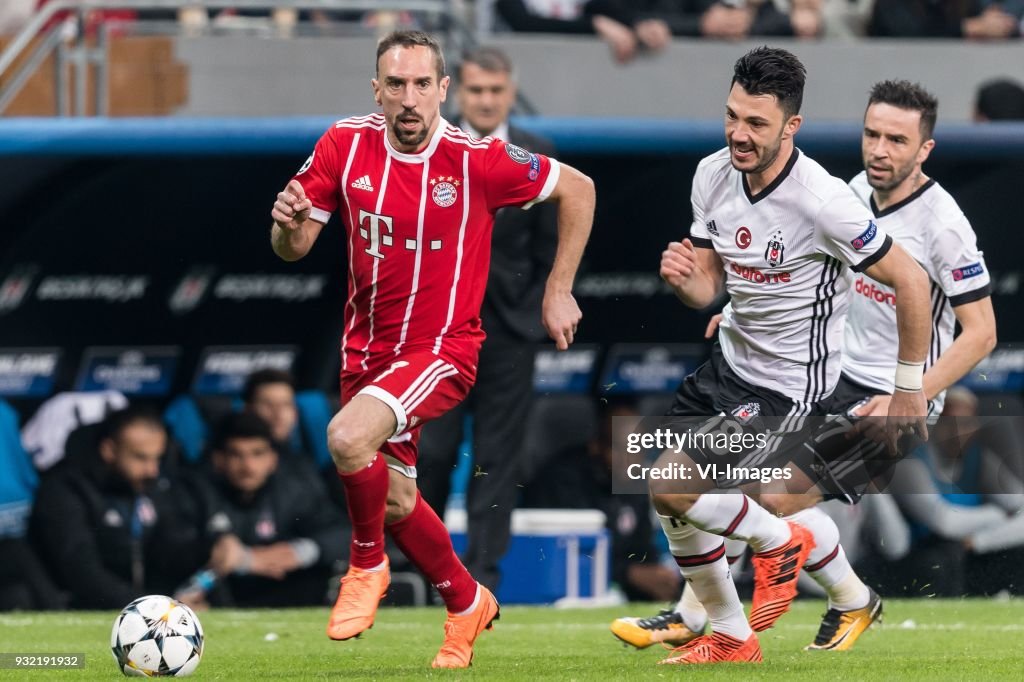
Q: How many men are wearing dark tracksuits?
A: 3